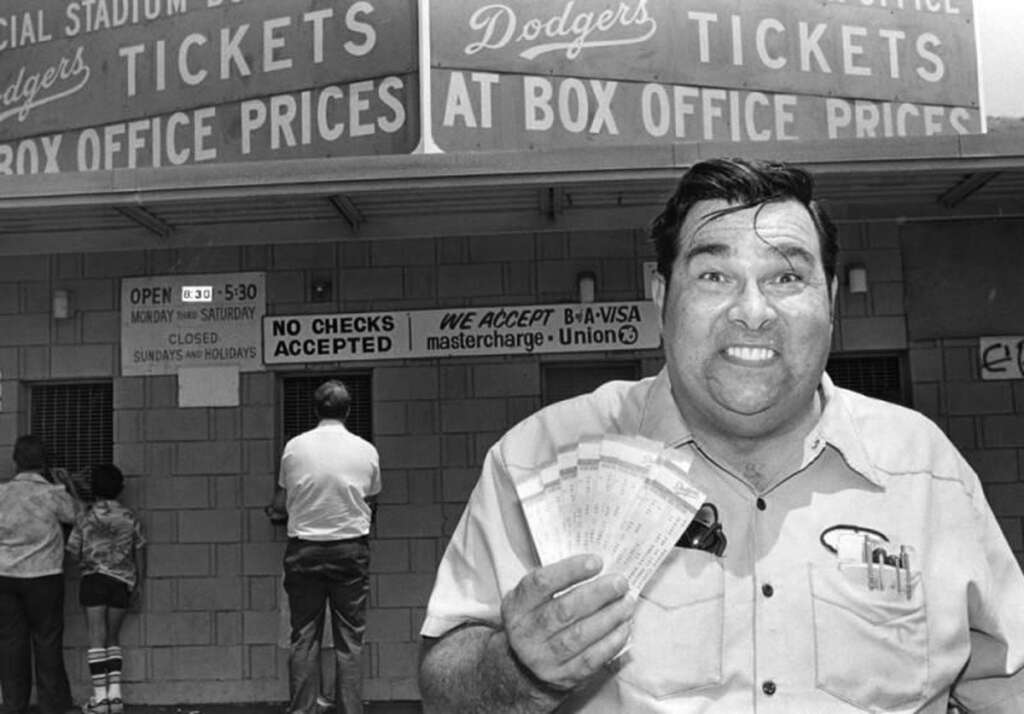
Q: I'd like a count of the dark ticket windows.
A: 4